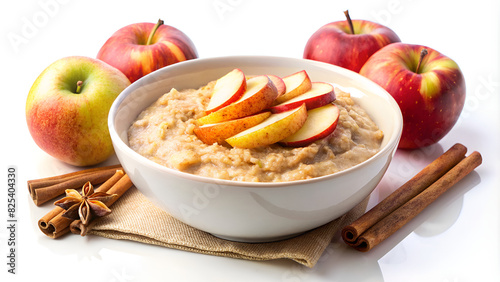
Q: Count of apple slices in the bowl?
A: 8